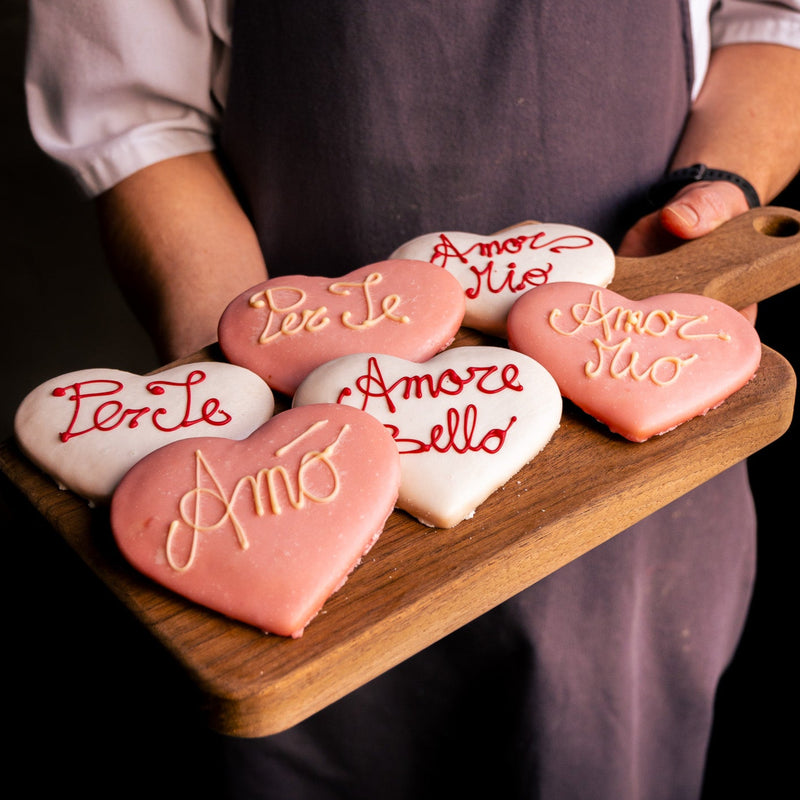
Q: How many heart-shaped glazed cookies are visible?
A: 6